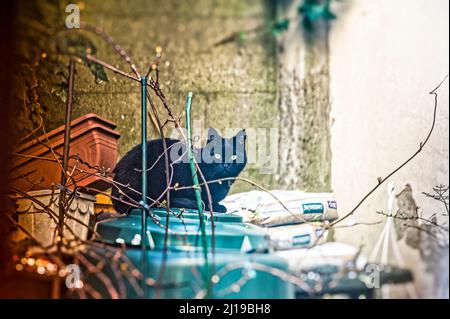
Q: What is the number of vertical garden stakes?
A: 3